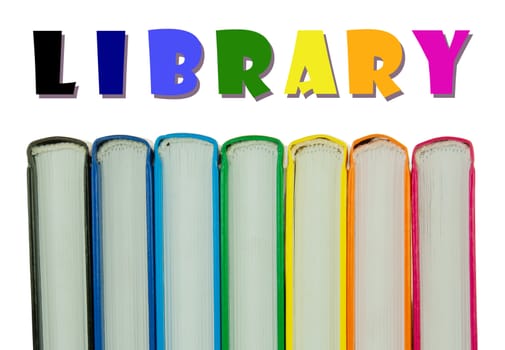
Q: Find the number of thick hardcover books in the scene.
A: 7